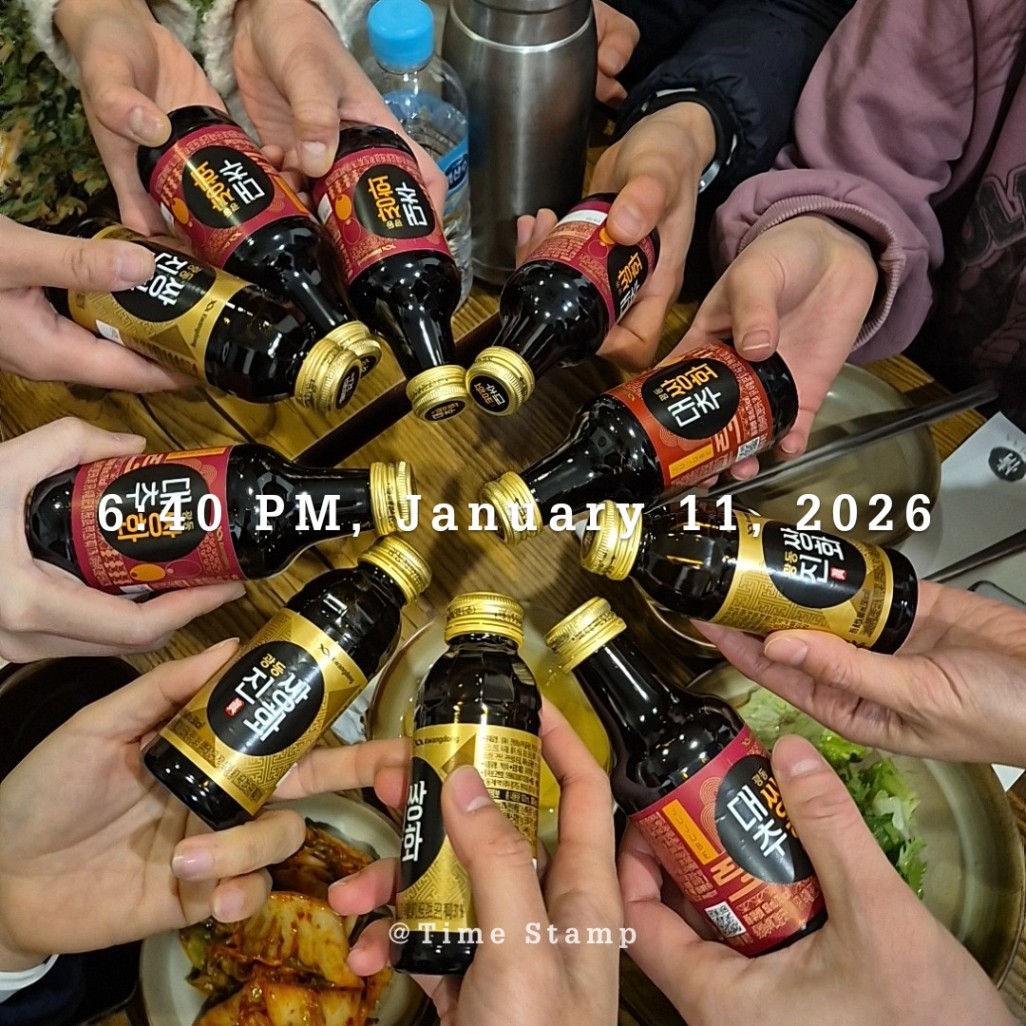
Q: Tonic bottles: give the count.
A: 10